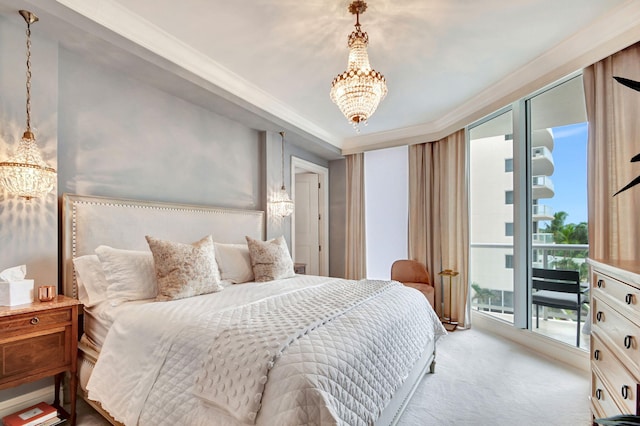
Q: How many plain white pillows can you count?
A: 3